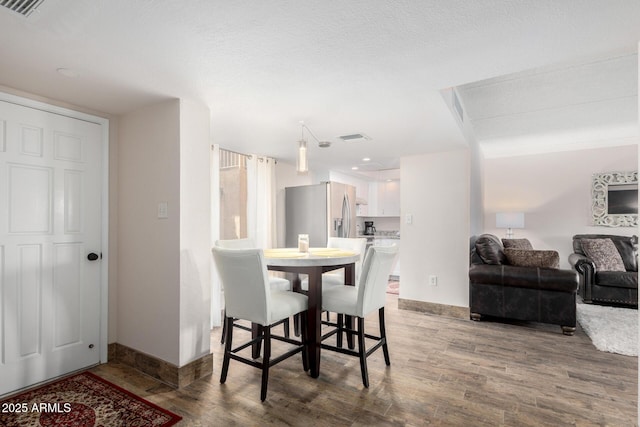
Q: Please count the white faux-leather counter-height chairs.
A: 4